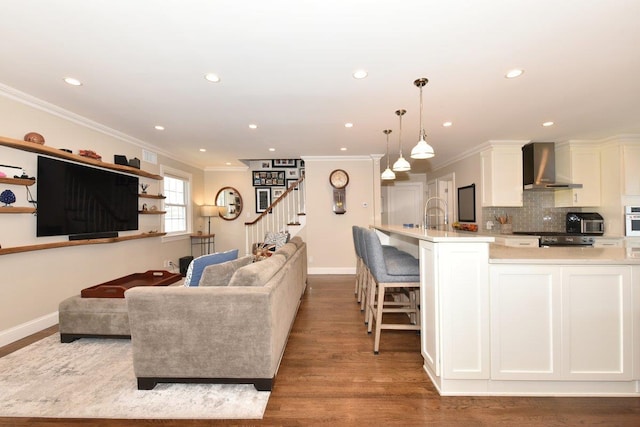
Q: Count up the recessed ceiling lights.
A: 13